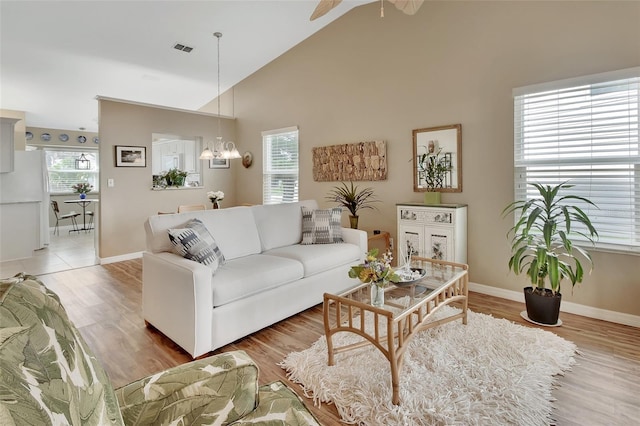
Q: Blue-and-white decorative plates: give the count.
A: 5